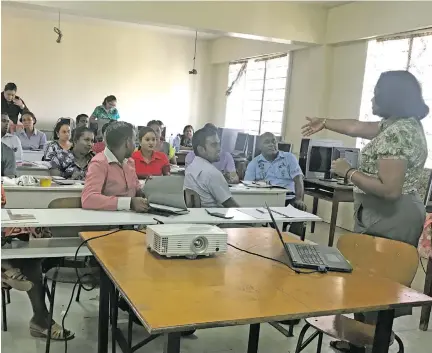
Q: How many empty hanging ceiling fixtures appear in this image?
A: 2